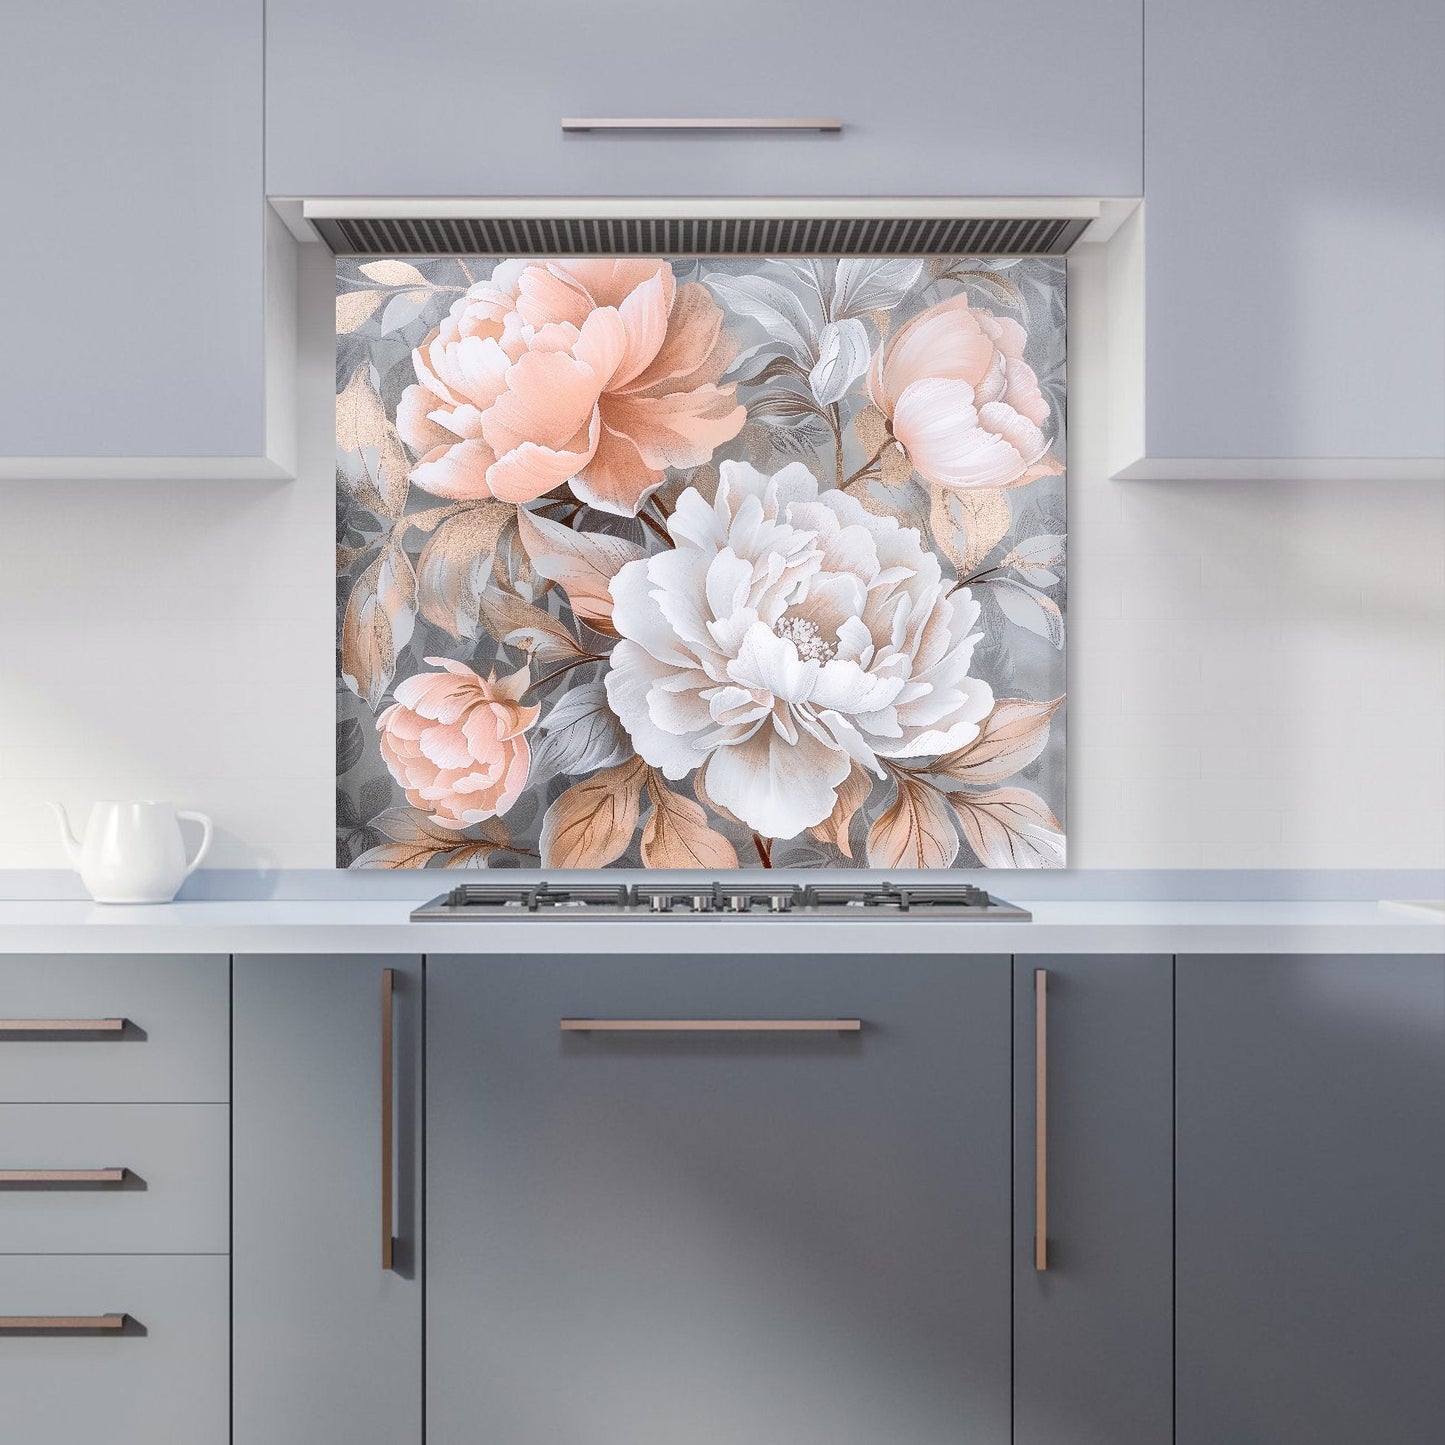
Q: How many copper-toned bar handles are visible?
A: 7